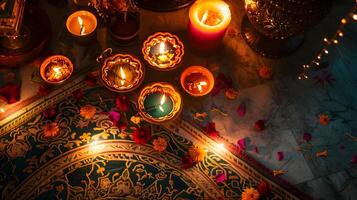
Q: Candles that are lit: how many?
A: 7